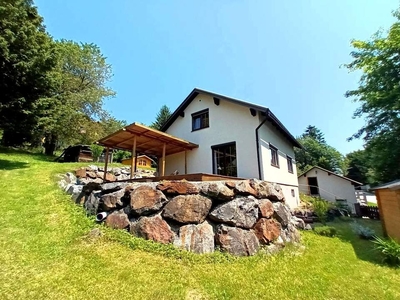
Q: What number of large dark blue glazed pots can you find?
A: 0